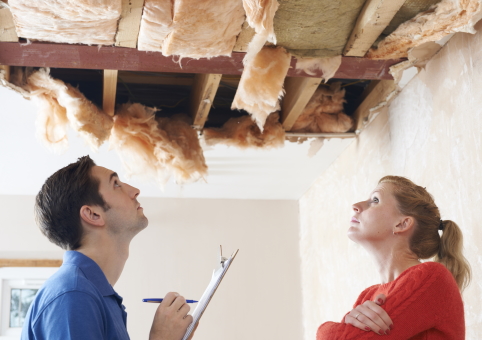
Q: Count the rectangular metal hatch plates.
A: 0